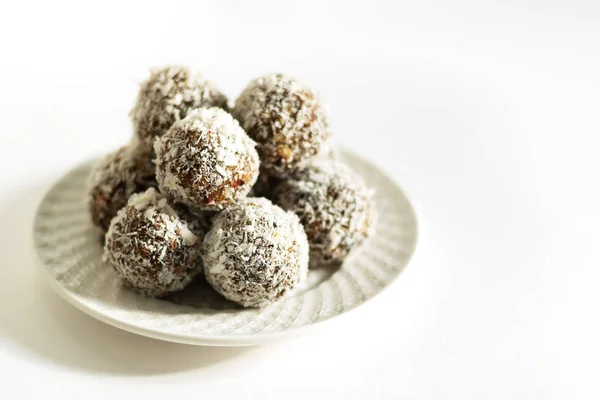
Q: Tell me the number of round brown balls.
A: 7